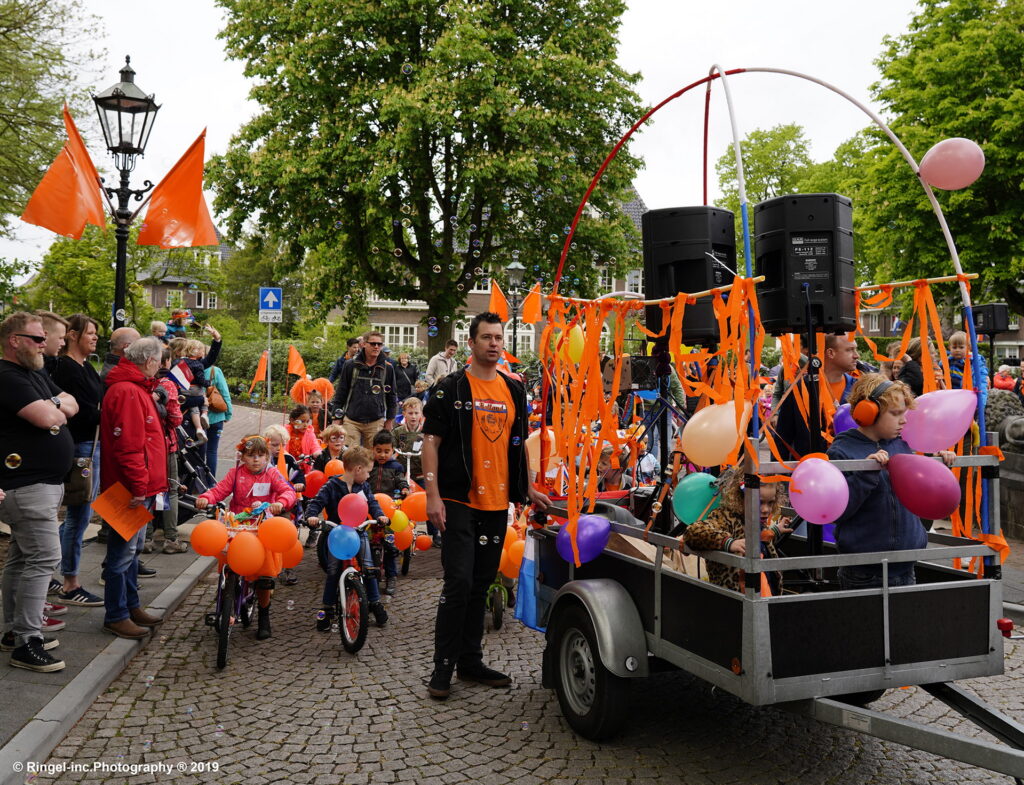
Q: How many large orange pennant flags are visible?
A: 2